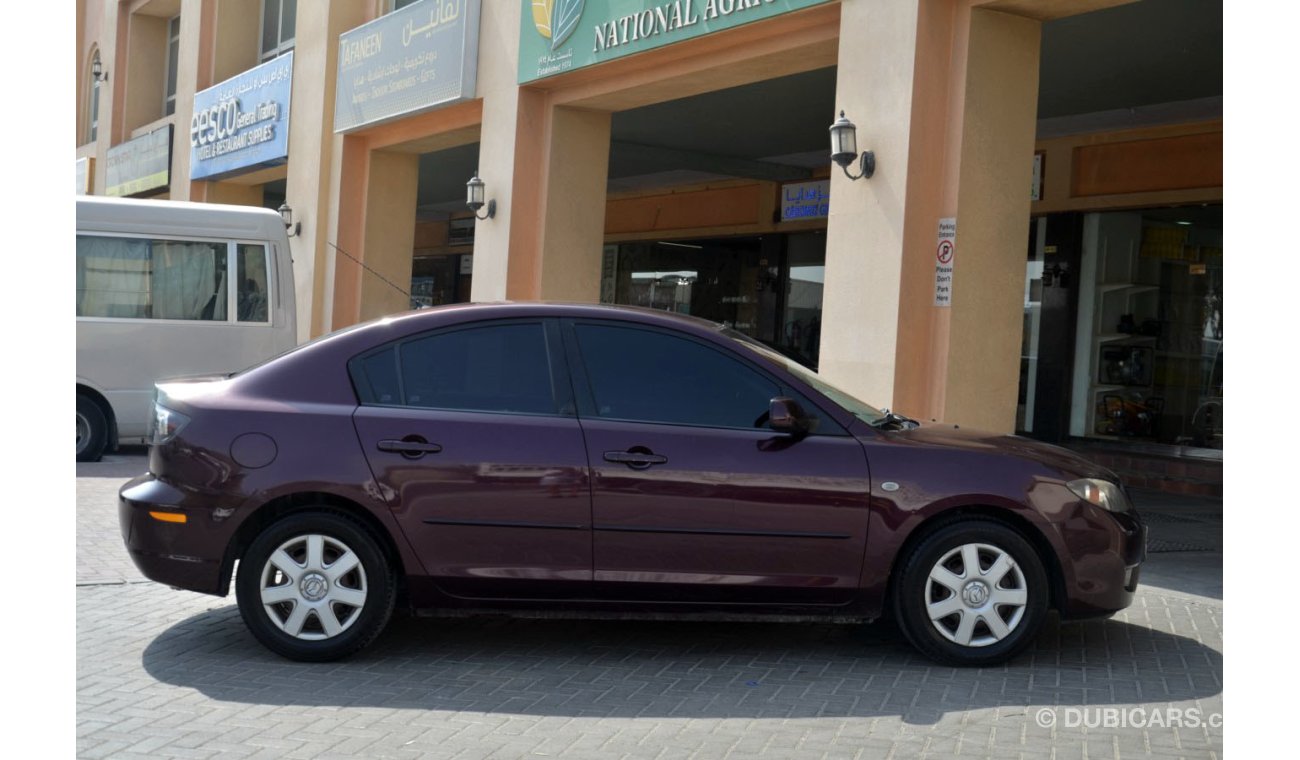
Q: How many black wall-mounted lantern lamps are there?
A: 4